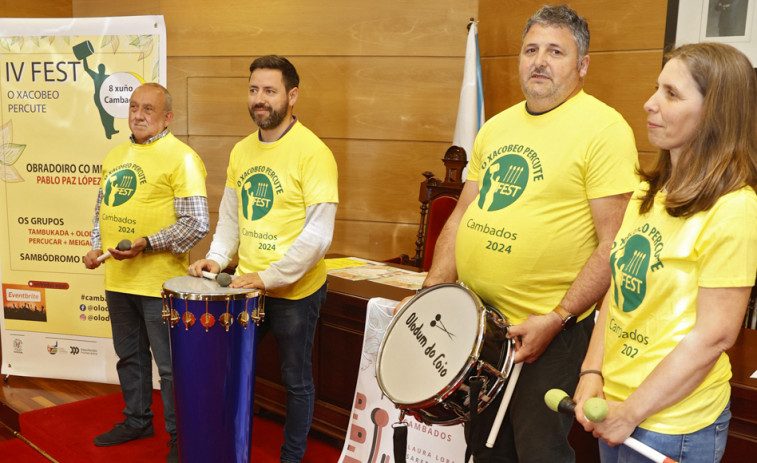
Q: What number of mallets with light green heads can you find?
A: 2